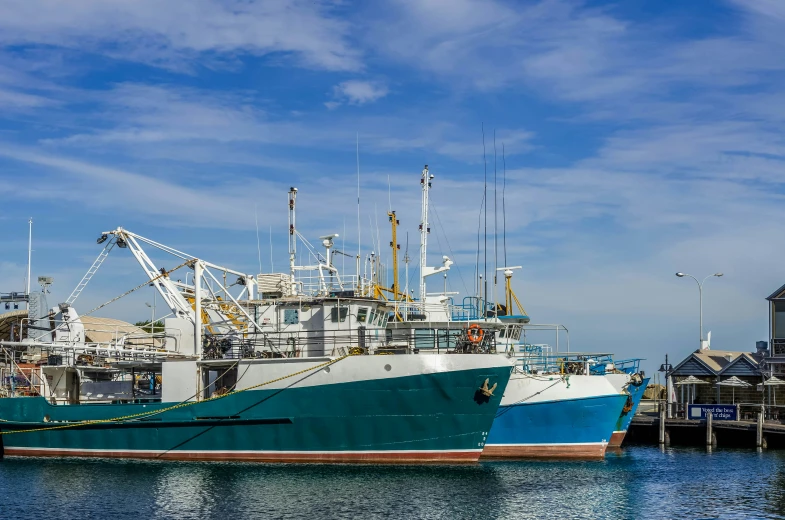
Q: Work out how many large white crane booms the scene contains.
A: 1